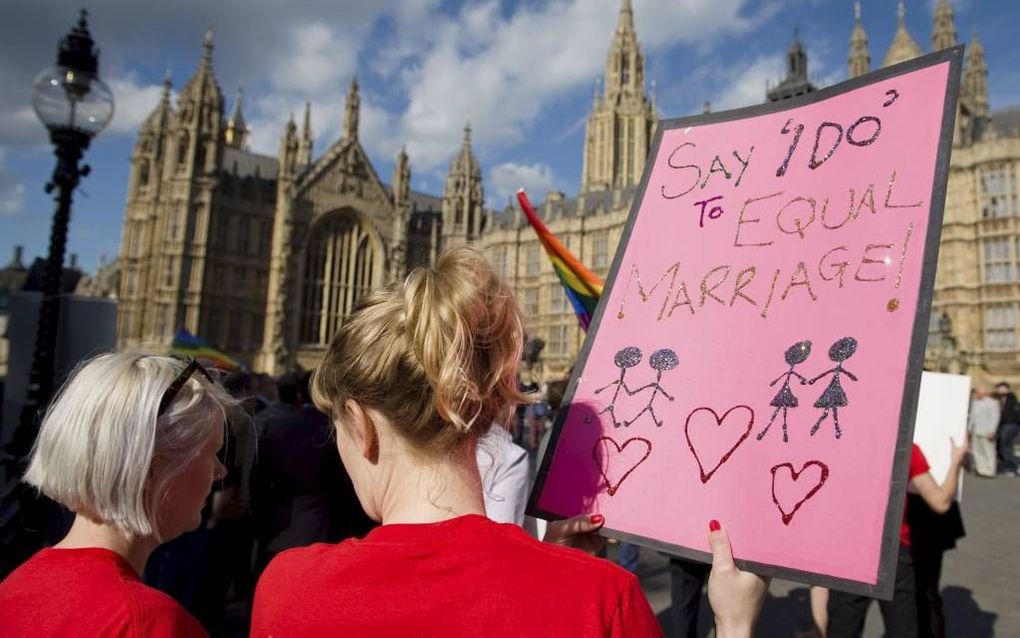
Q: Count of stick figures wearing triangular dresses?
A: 2